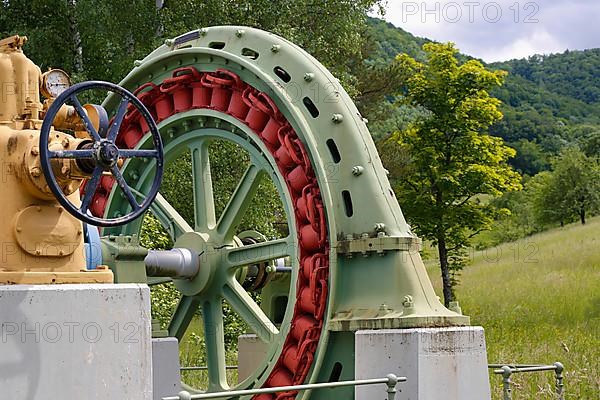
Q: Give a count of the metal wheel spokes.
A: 14